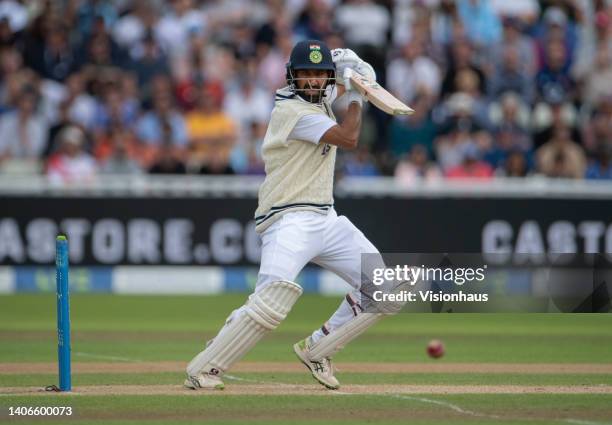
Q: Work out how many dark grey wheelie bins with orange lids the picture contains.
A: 0